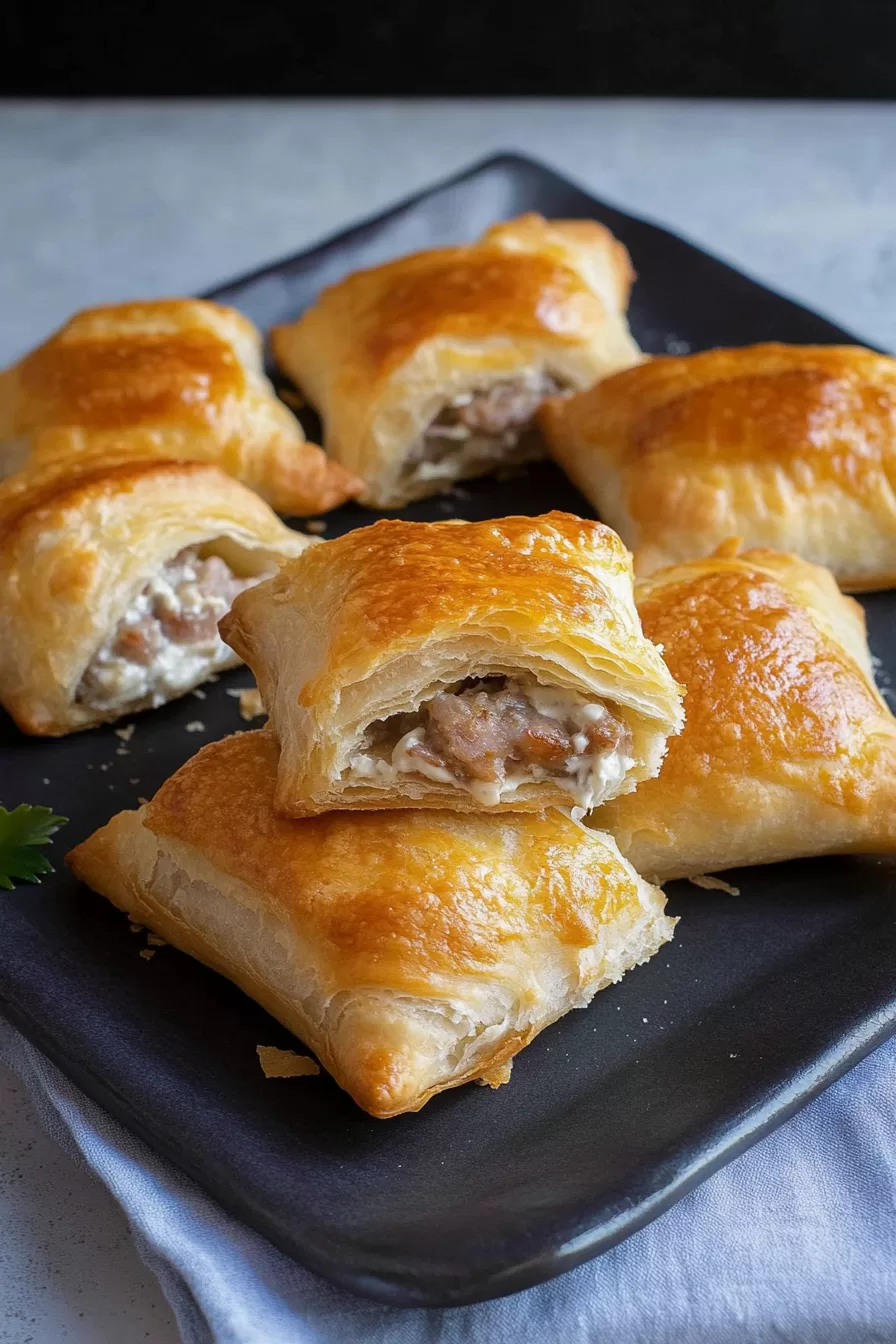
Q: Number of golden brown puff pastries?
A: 7